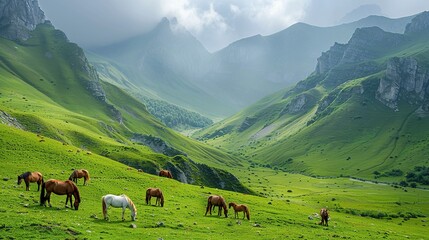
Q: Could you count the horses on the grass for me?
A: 9